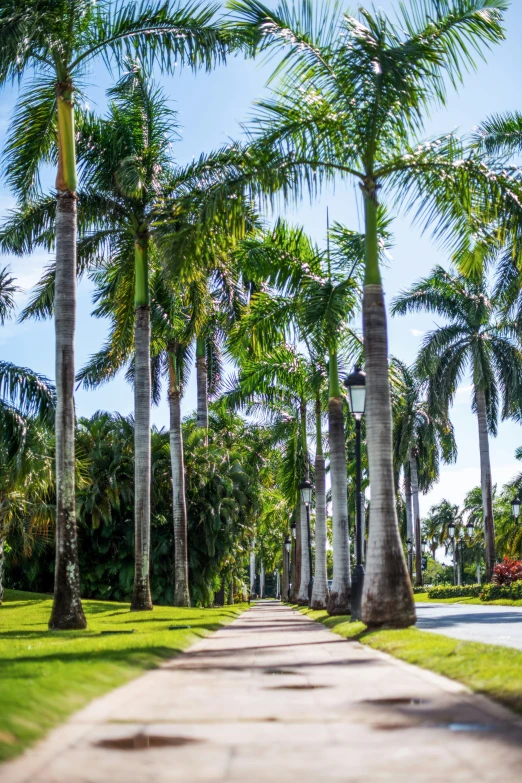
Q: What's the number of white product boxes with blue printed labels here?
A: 0